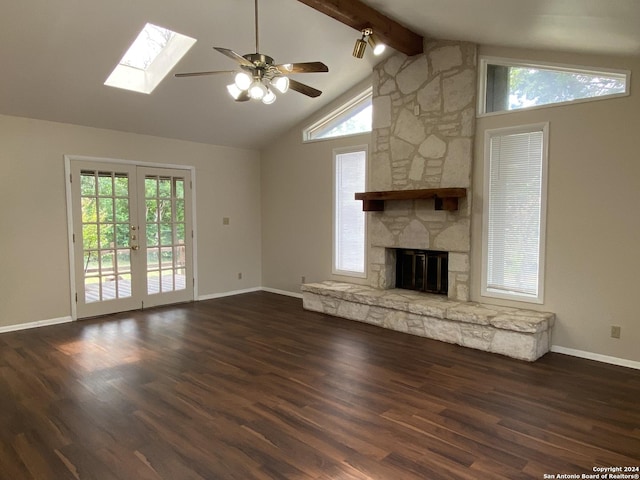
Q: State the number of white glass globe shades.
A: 5